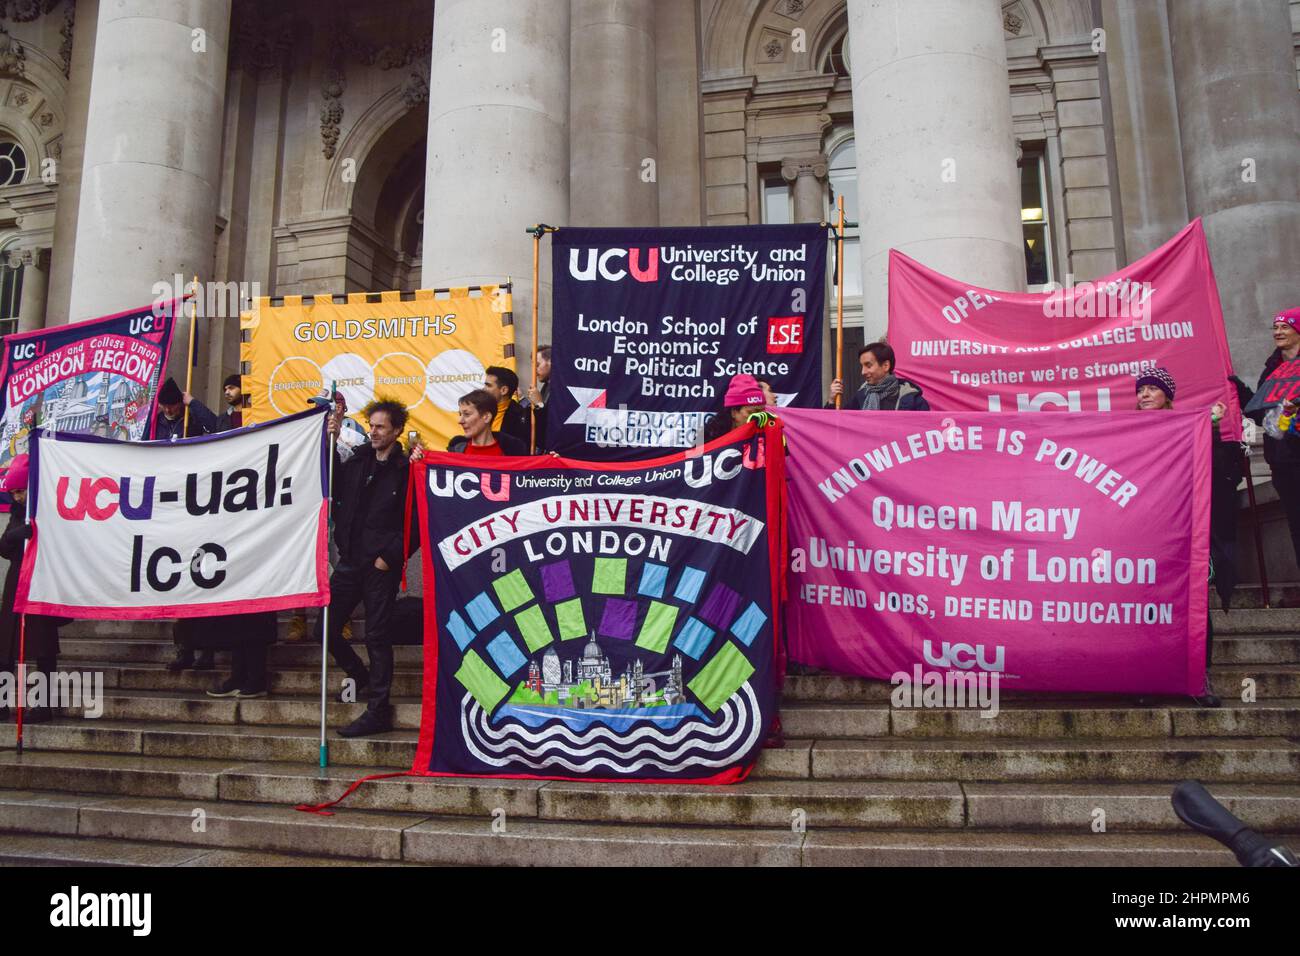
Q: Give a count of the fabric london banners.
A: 4